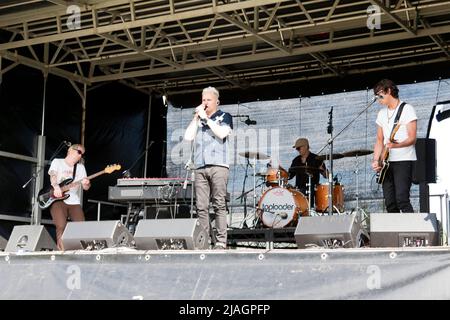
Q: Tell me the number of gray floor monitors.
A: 5